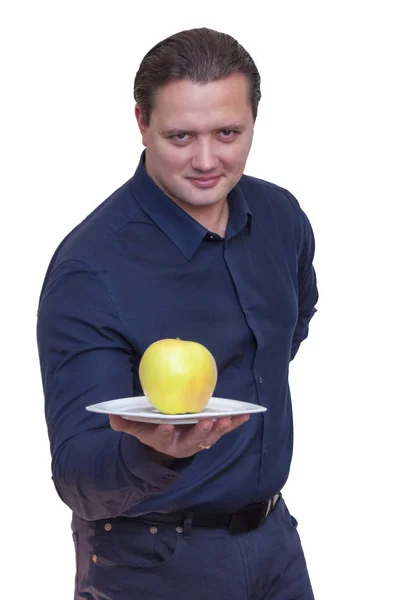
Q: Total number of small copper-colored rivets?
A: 4